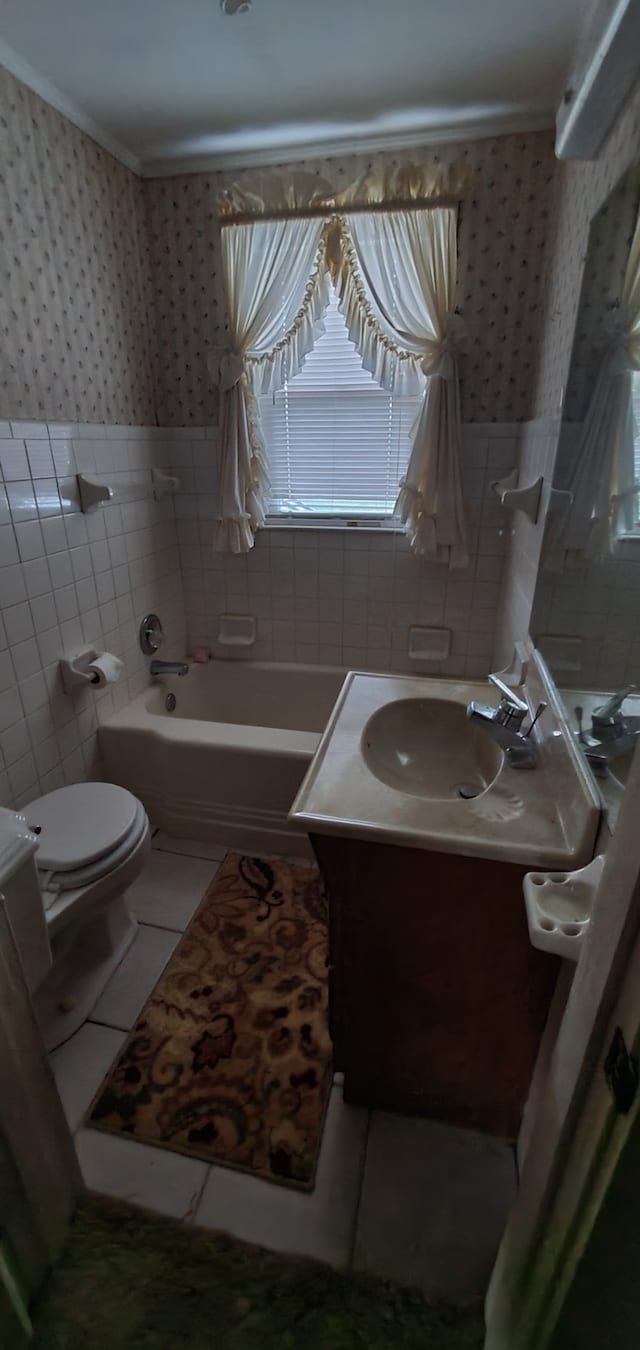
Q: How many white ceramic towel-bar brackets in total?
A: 4